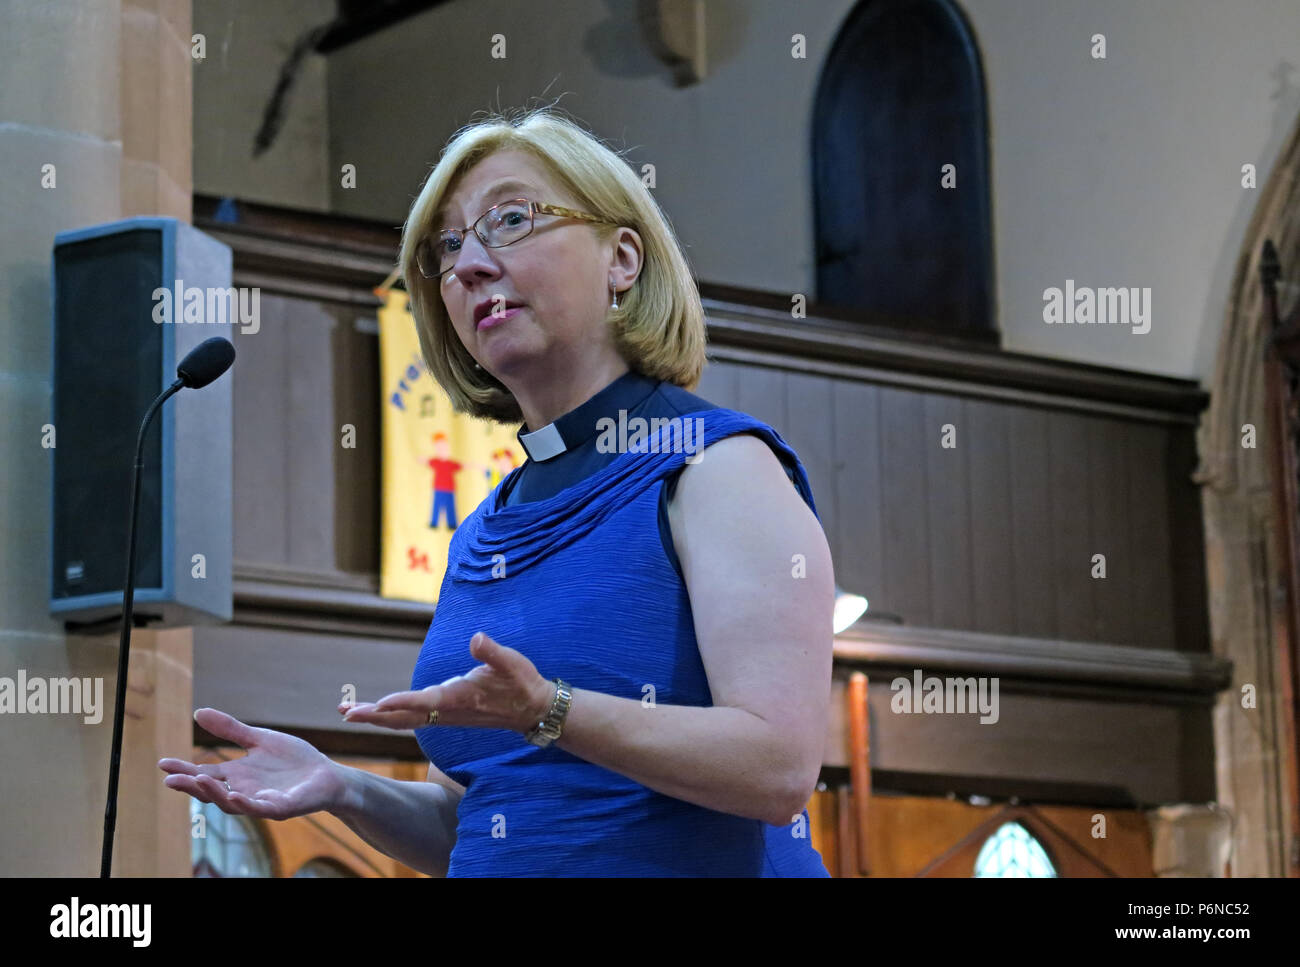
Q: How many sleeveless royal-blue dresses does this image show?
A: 1